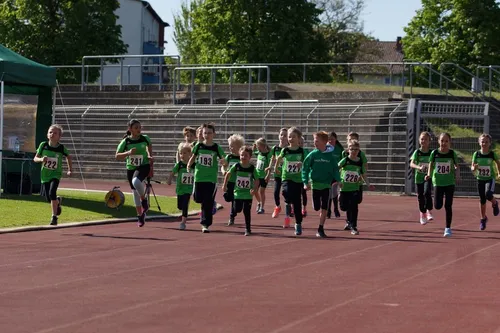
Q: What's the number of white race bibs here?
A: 13